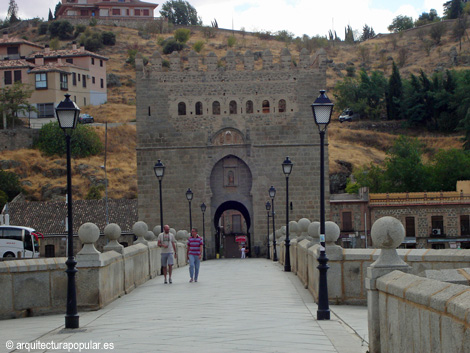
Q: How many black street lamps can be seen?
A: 8